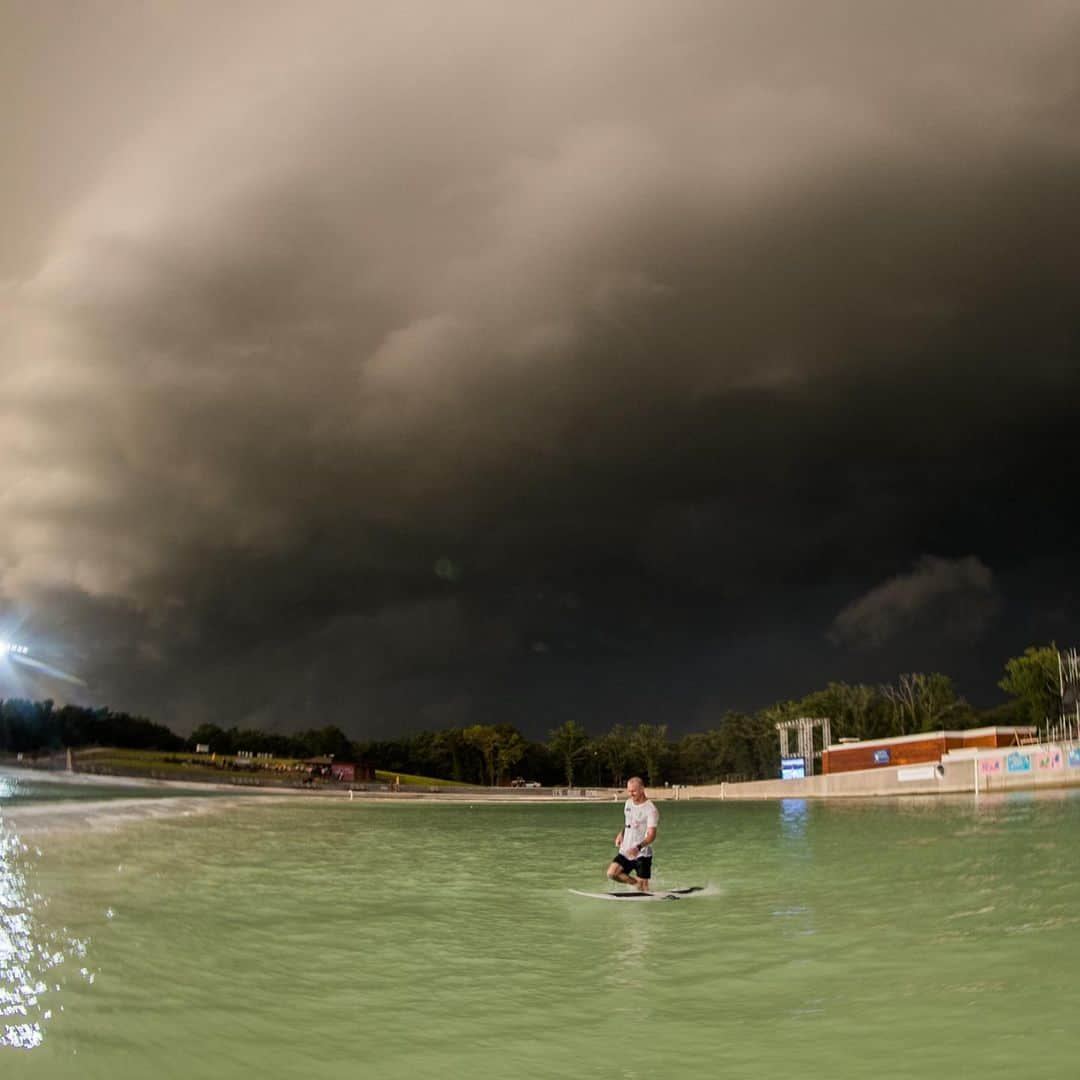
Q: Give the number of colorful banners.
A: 4